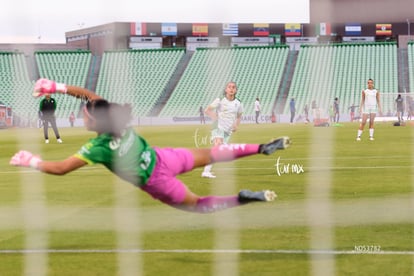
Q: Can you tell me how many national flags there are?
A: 9